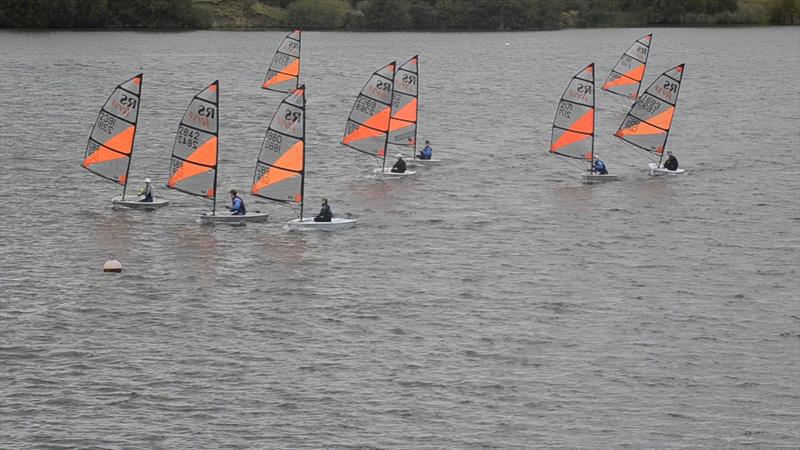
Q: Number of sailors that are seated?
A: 7